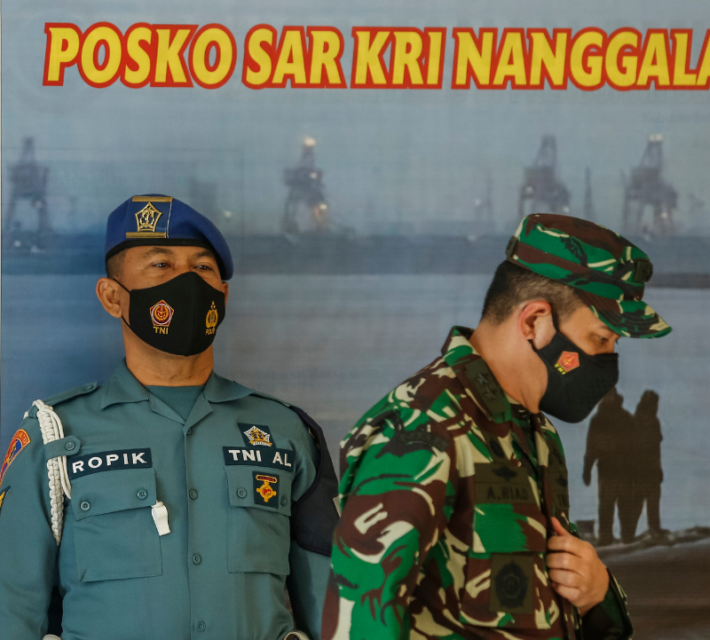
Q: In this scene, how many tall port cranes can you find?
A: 4